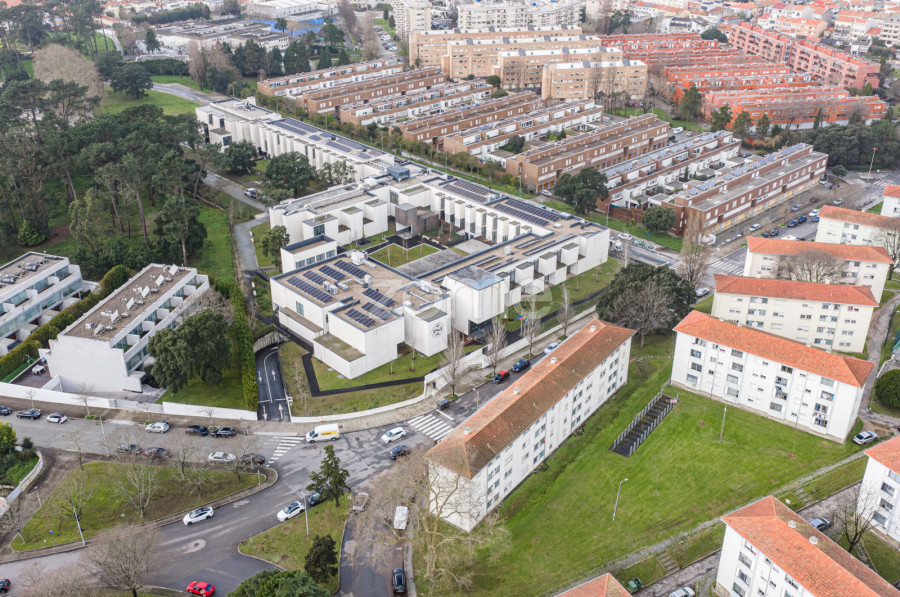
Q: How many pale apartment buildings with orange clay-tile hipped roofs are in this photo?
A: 9